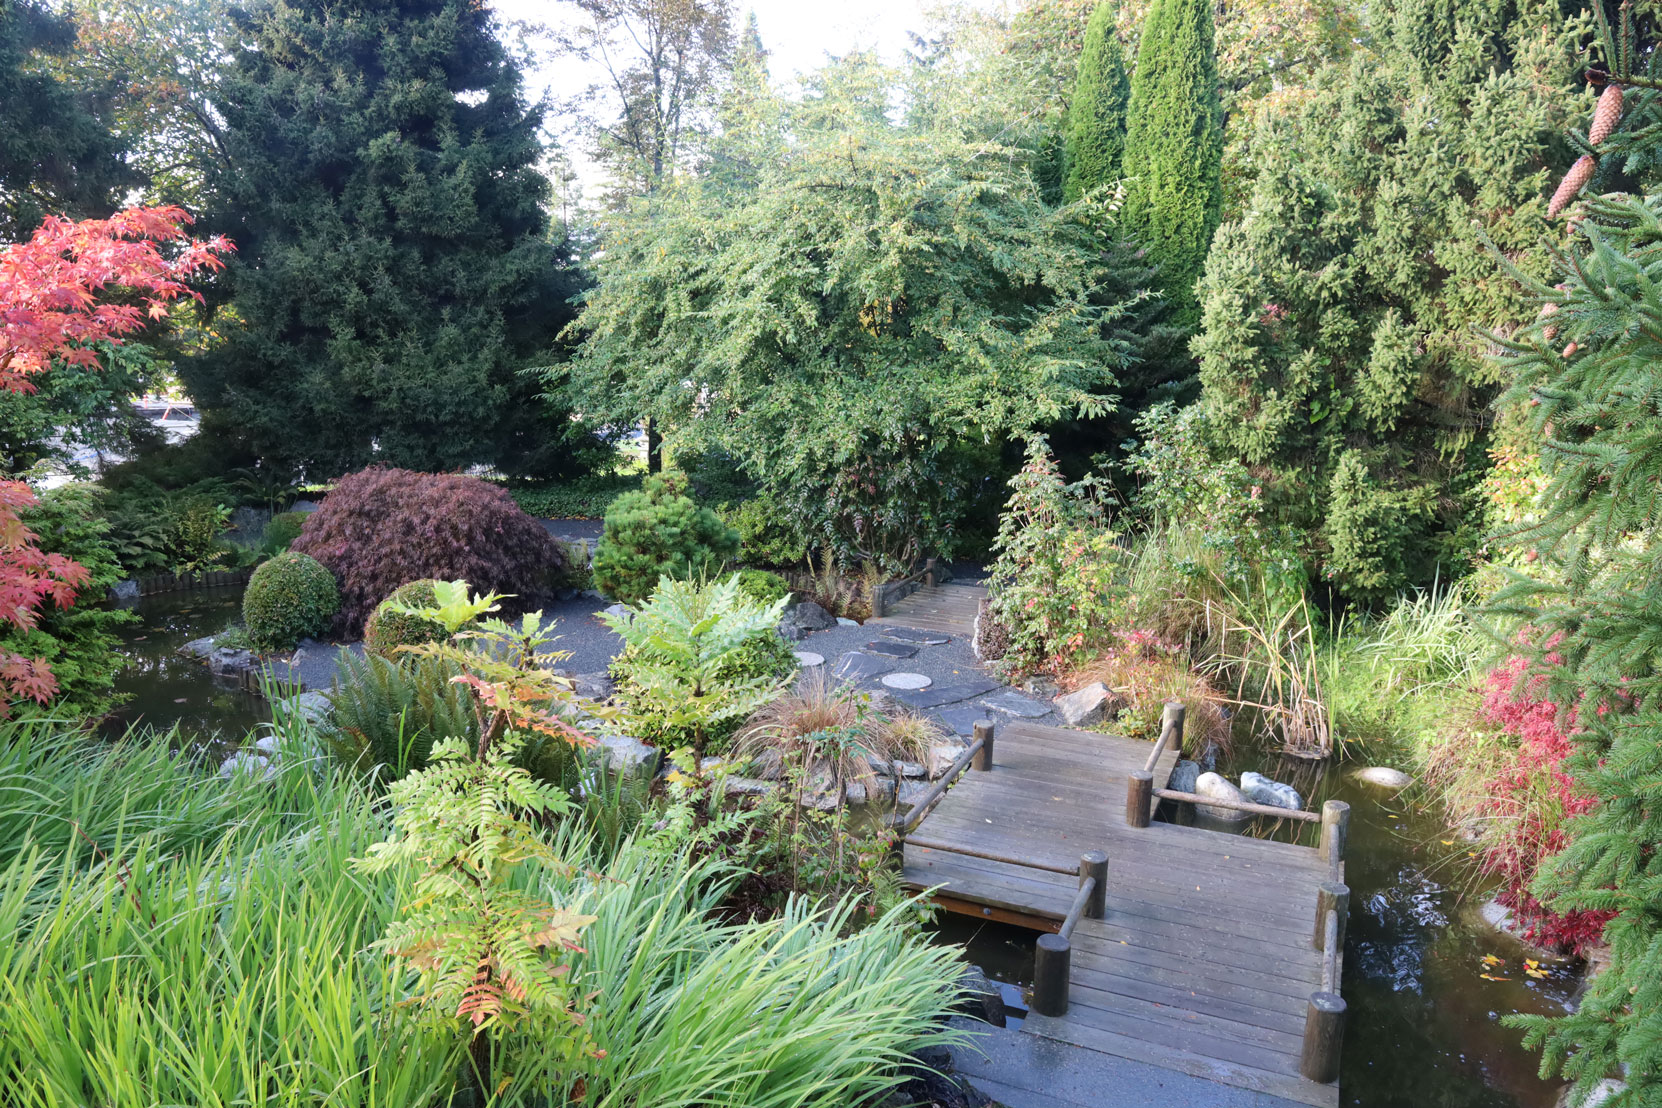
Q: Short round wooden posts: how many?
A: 11